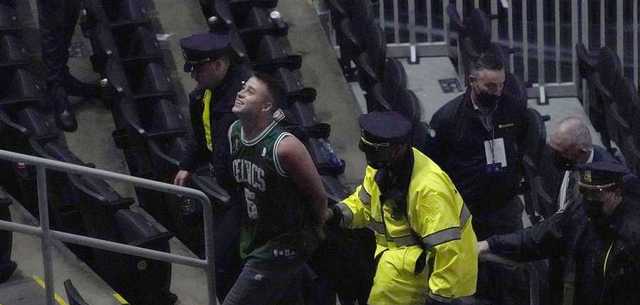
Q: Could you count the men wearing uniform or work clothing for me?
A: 5